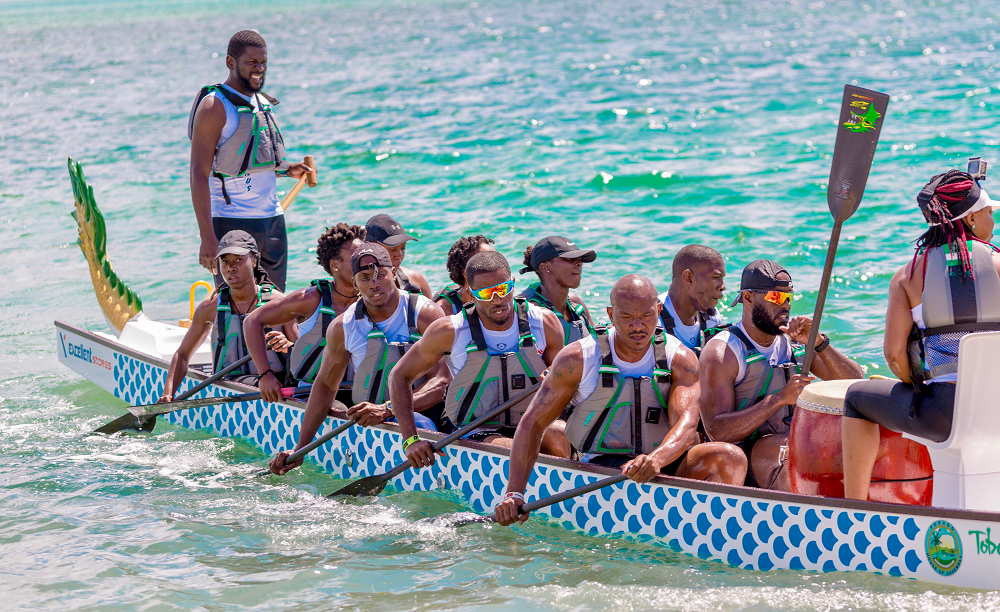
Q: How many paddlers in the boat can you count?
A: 10